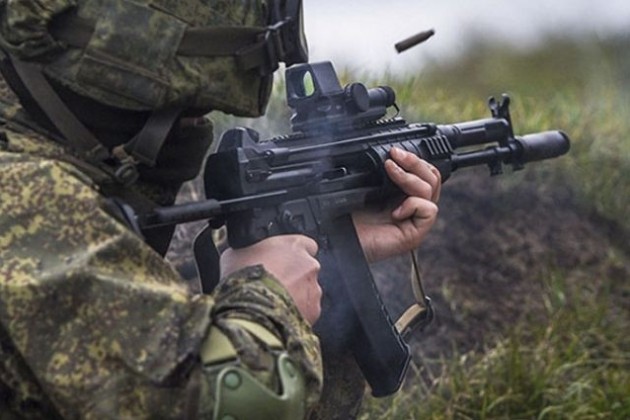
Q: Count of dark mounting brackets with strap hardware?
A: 1